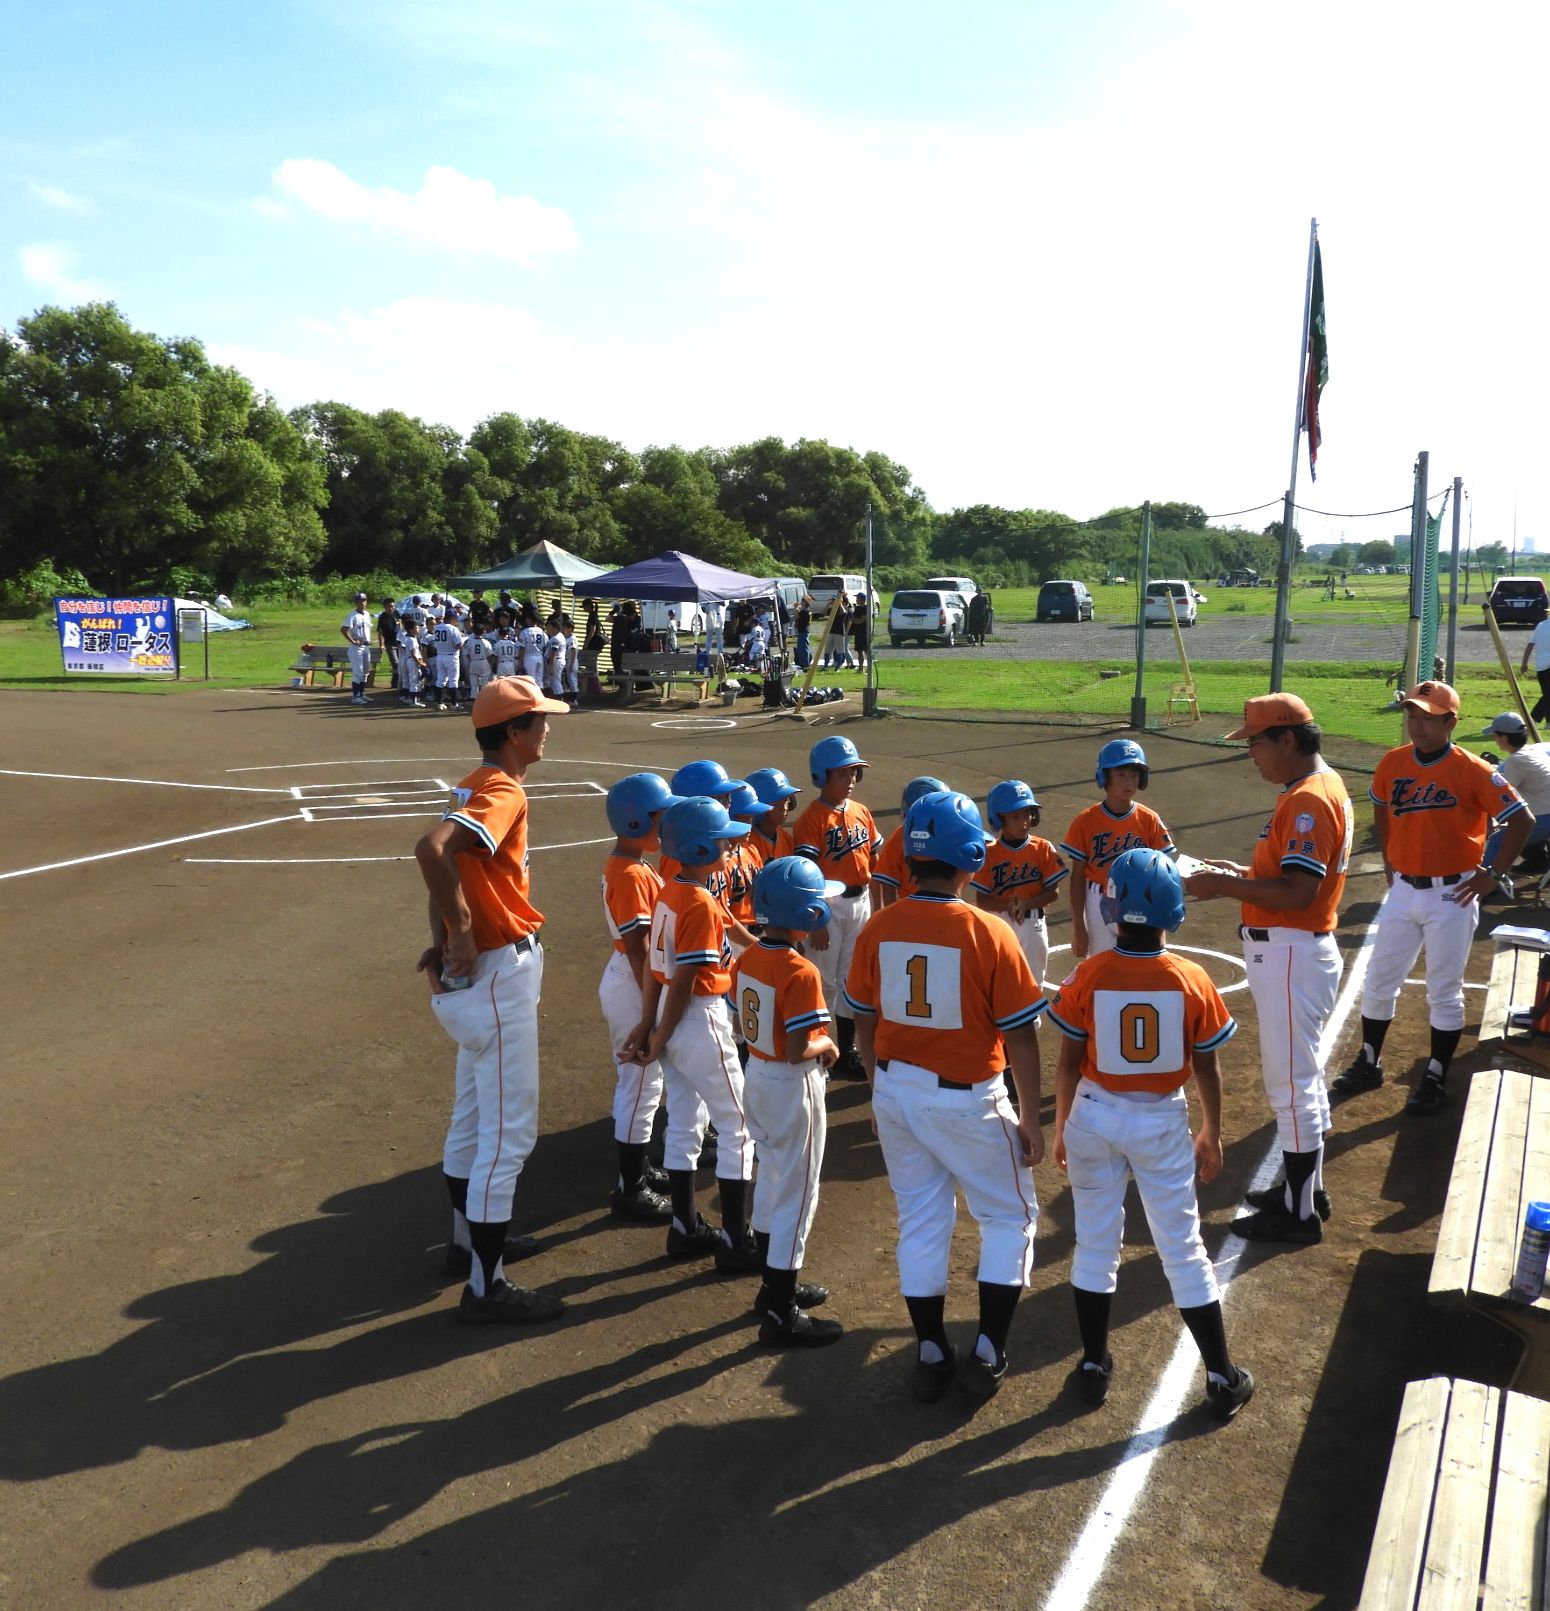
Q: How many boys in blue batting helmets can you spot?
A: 12